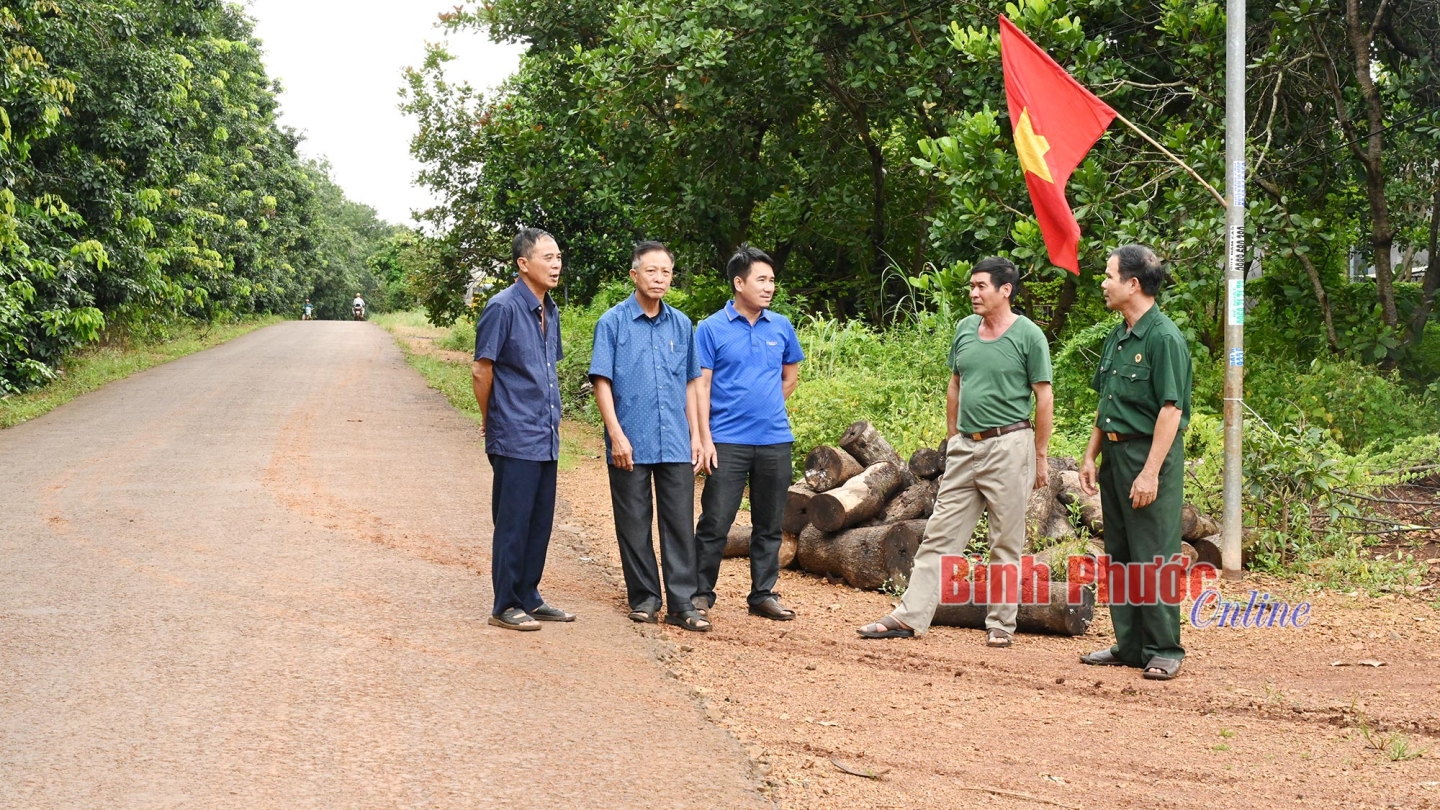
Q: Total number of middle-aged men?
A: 5